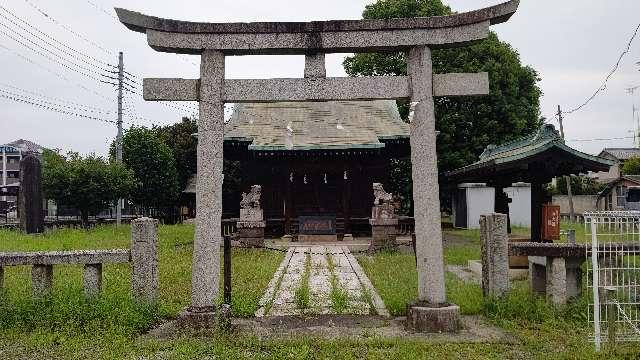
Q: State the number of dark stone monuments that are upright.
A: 1